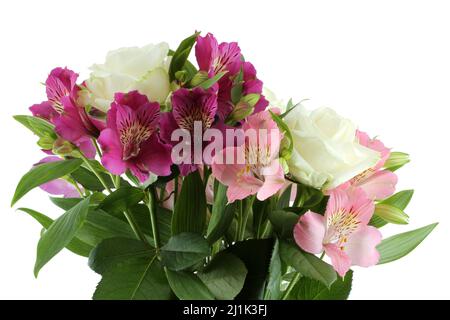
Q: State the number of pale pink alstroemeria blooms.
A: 3